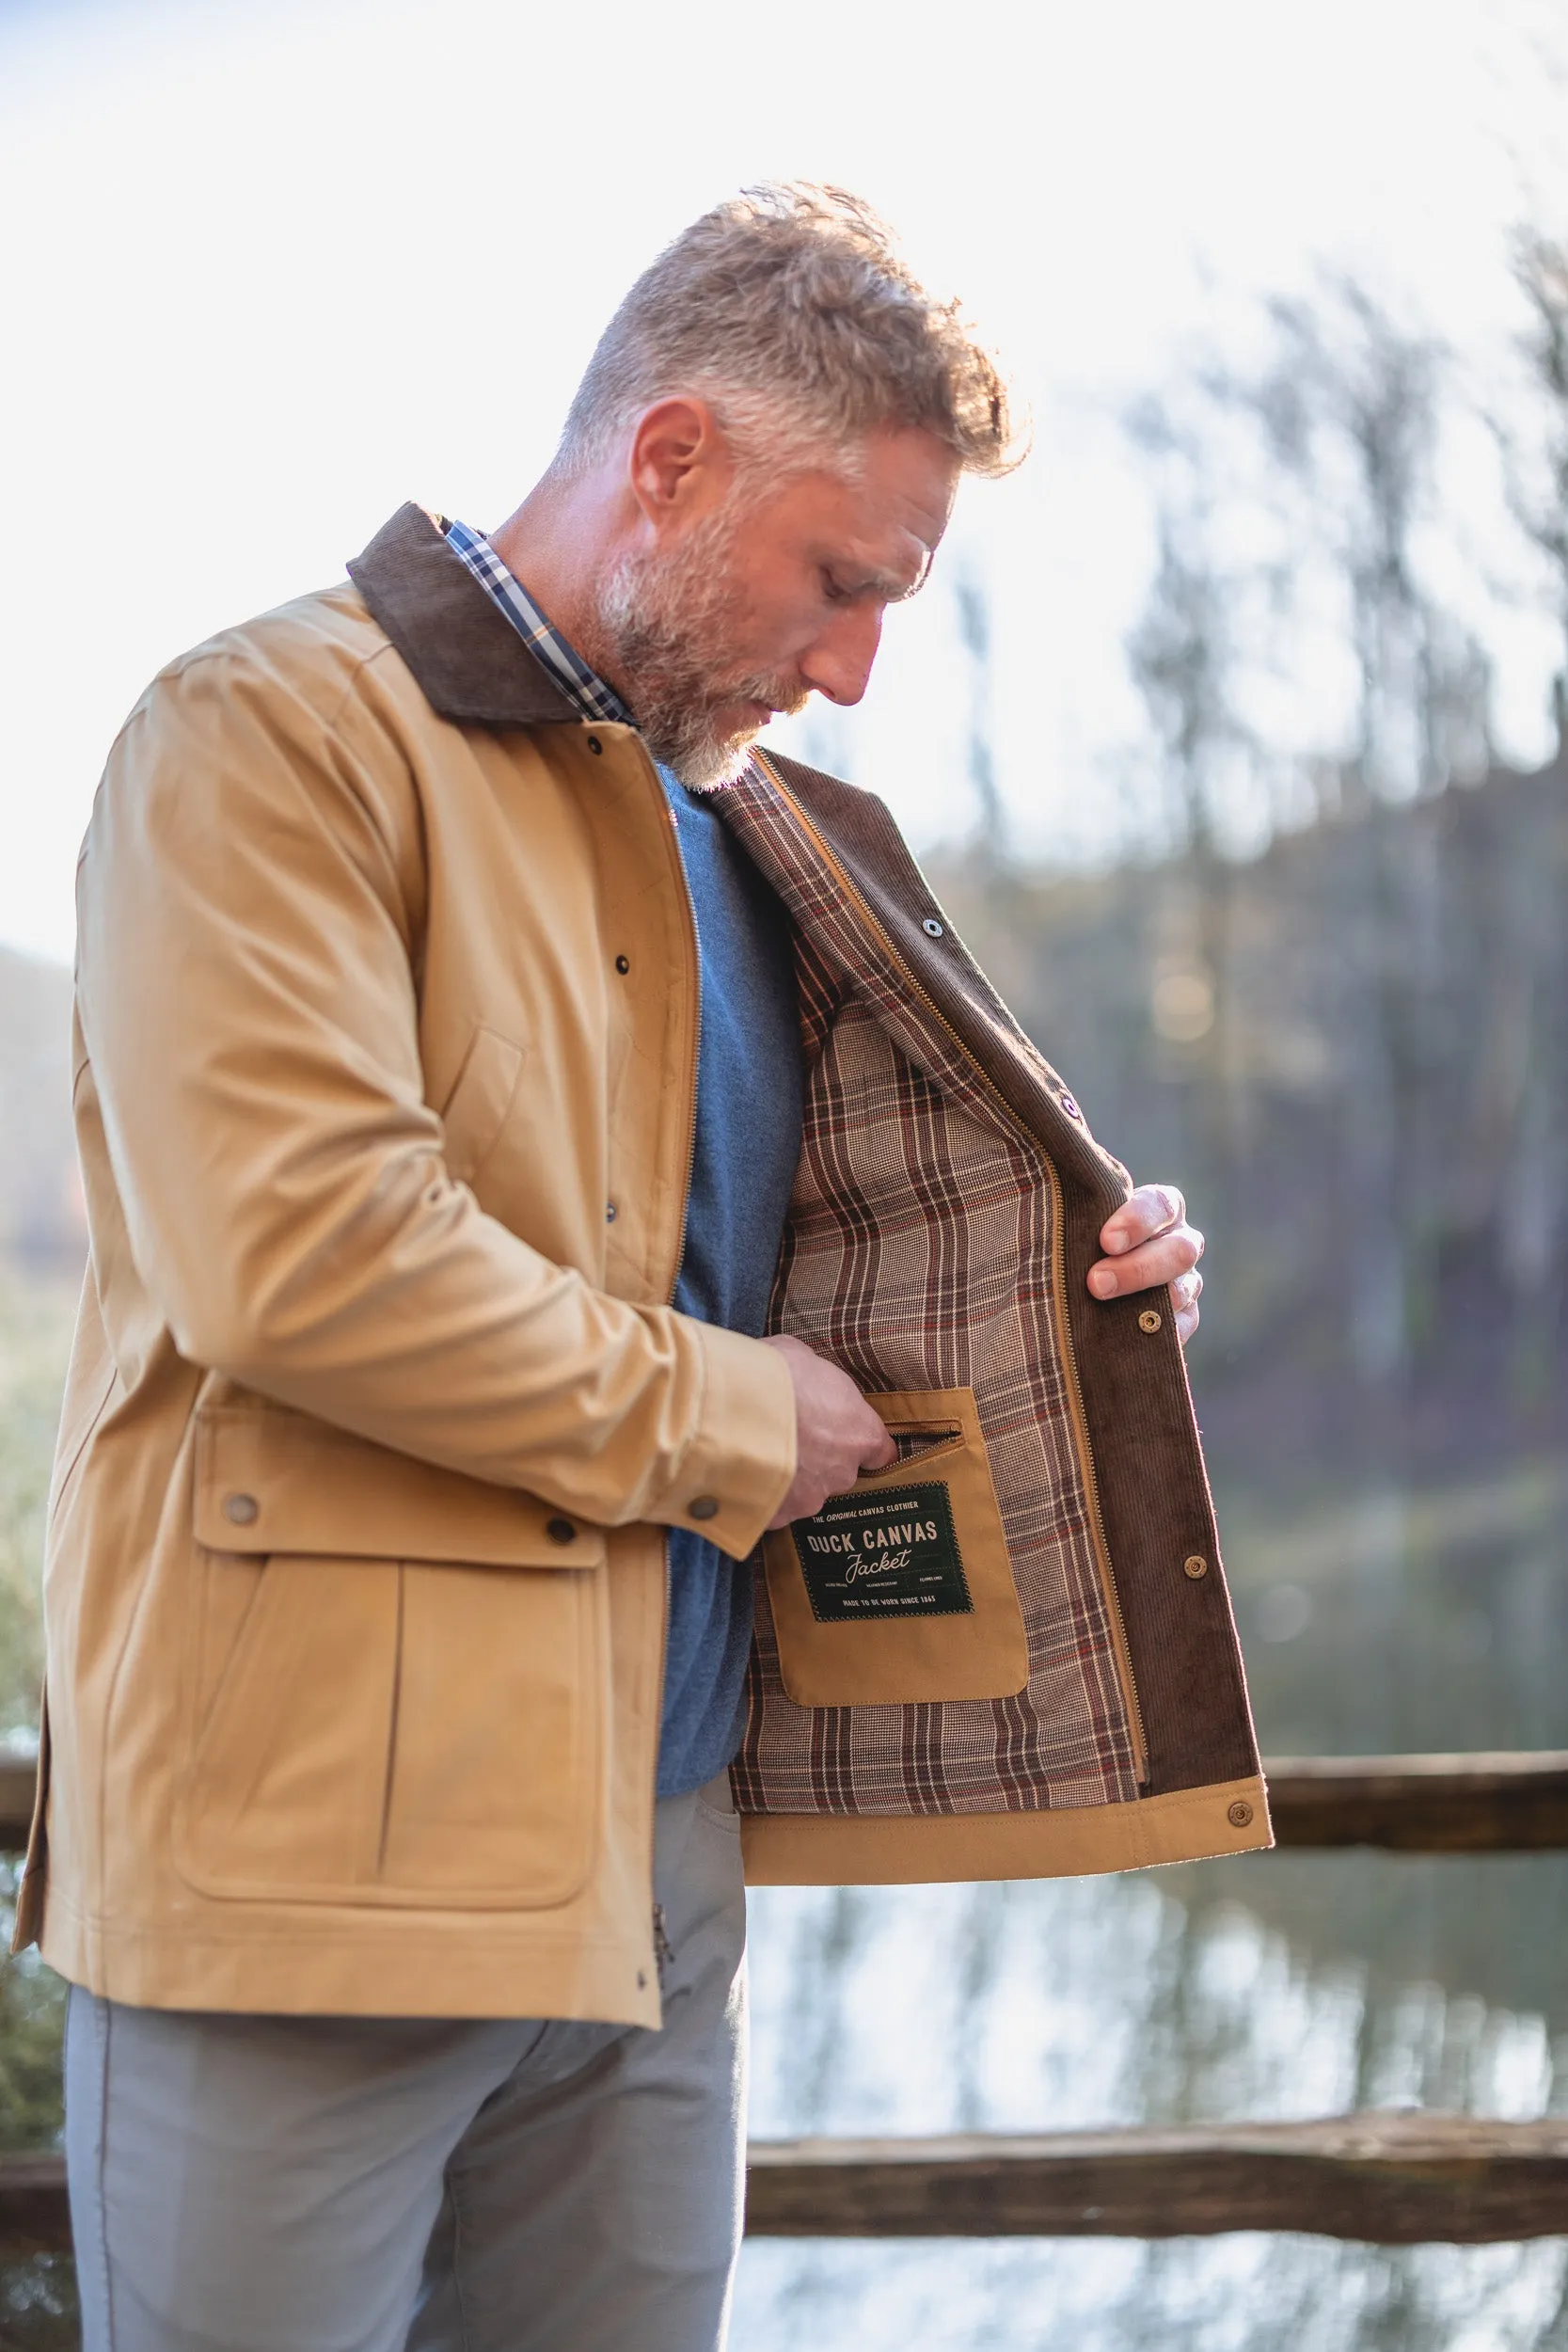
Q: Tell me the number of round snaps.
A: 12